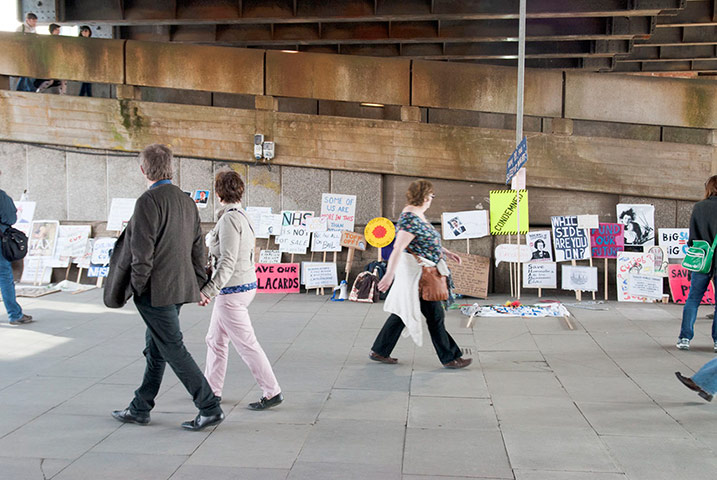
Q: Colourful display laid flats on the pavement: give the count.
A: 1